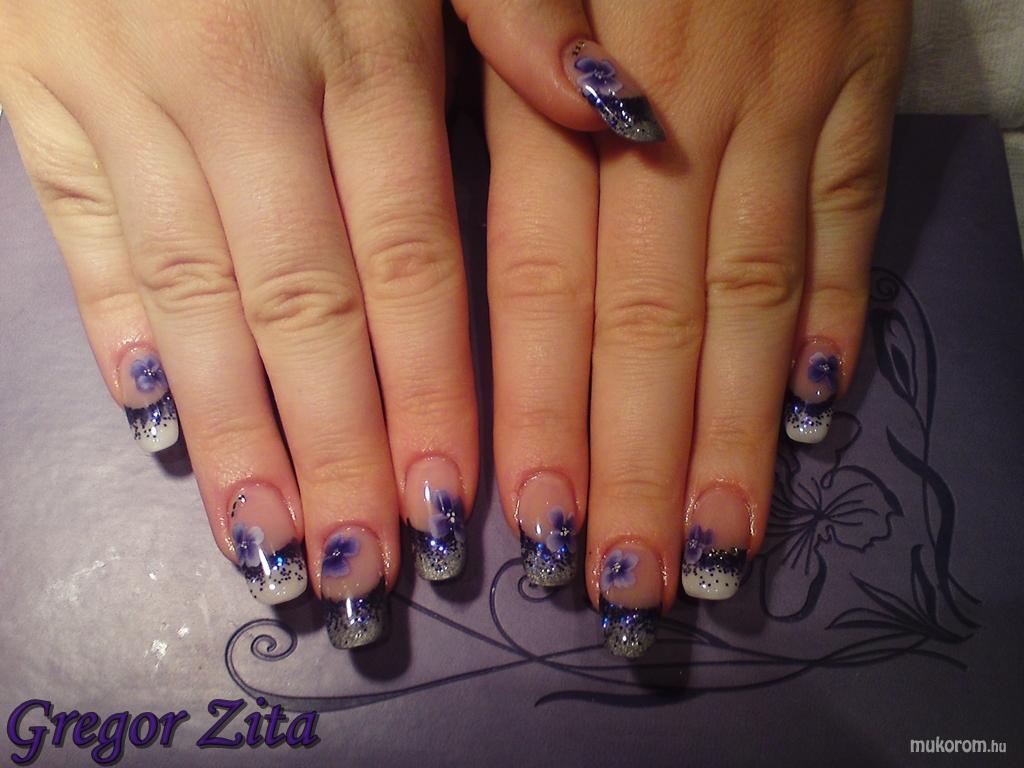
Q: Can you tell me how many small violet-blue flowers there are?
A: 9